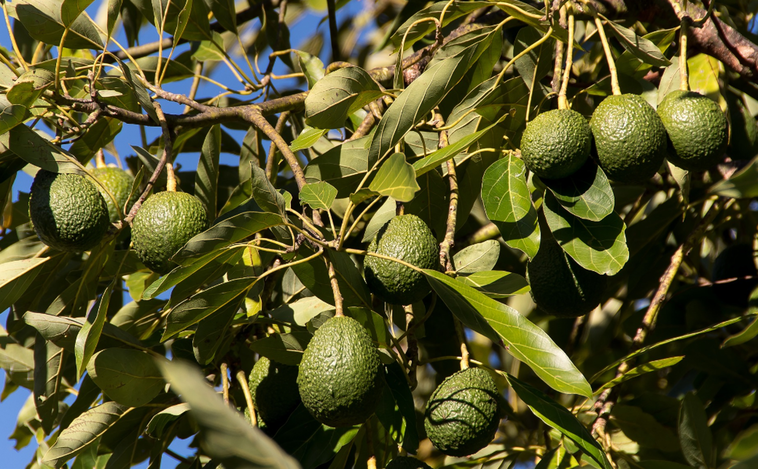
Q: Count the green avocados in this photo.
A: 11